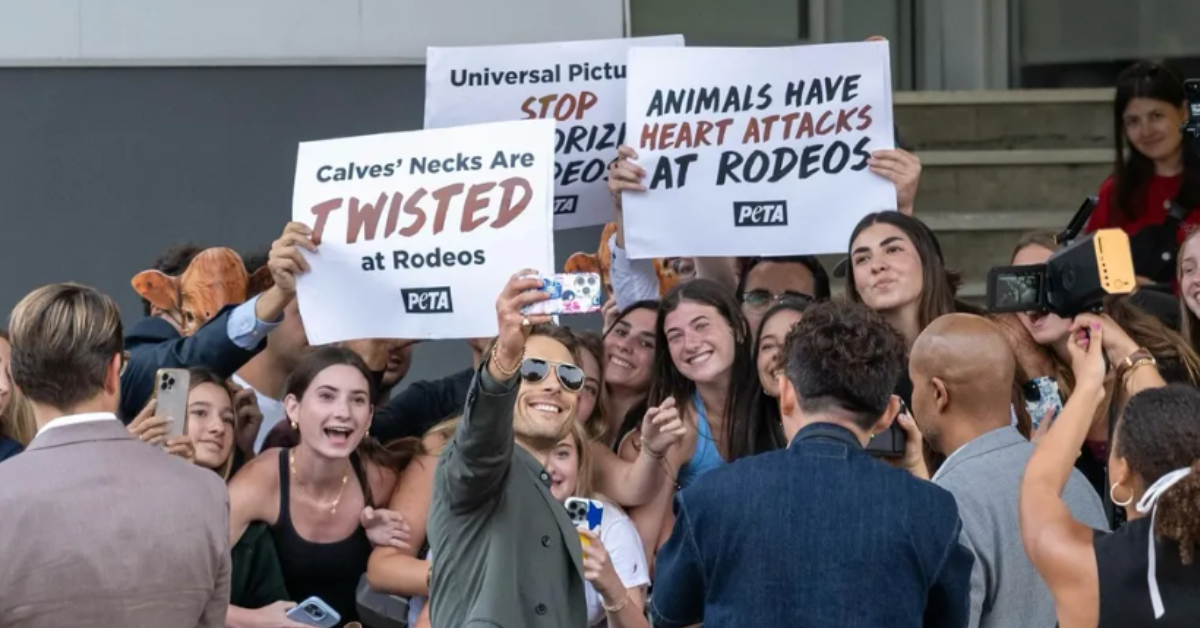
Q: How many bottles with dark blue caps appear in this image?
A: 0